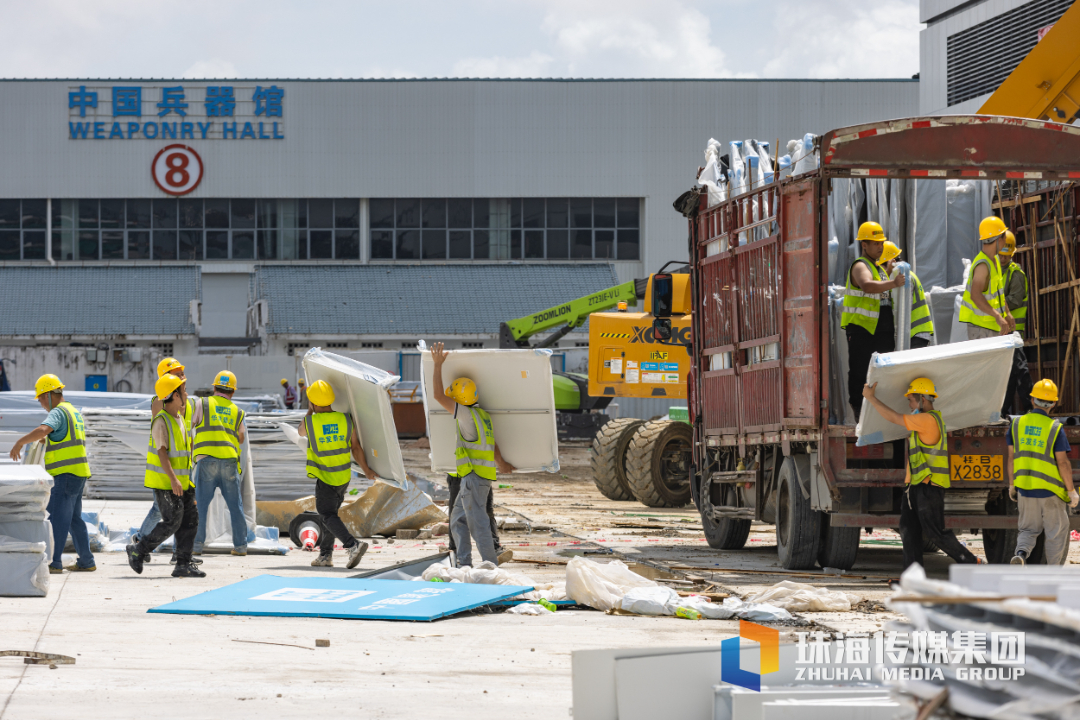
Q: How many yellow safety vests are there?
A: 12